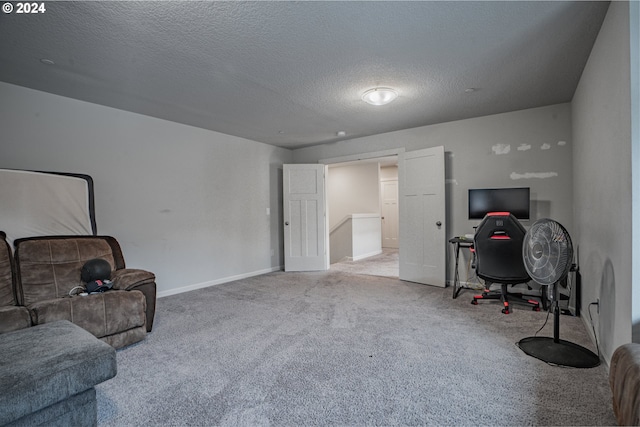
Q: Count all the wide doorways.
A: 1